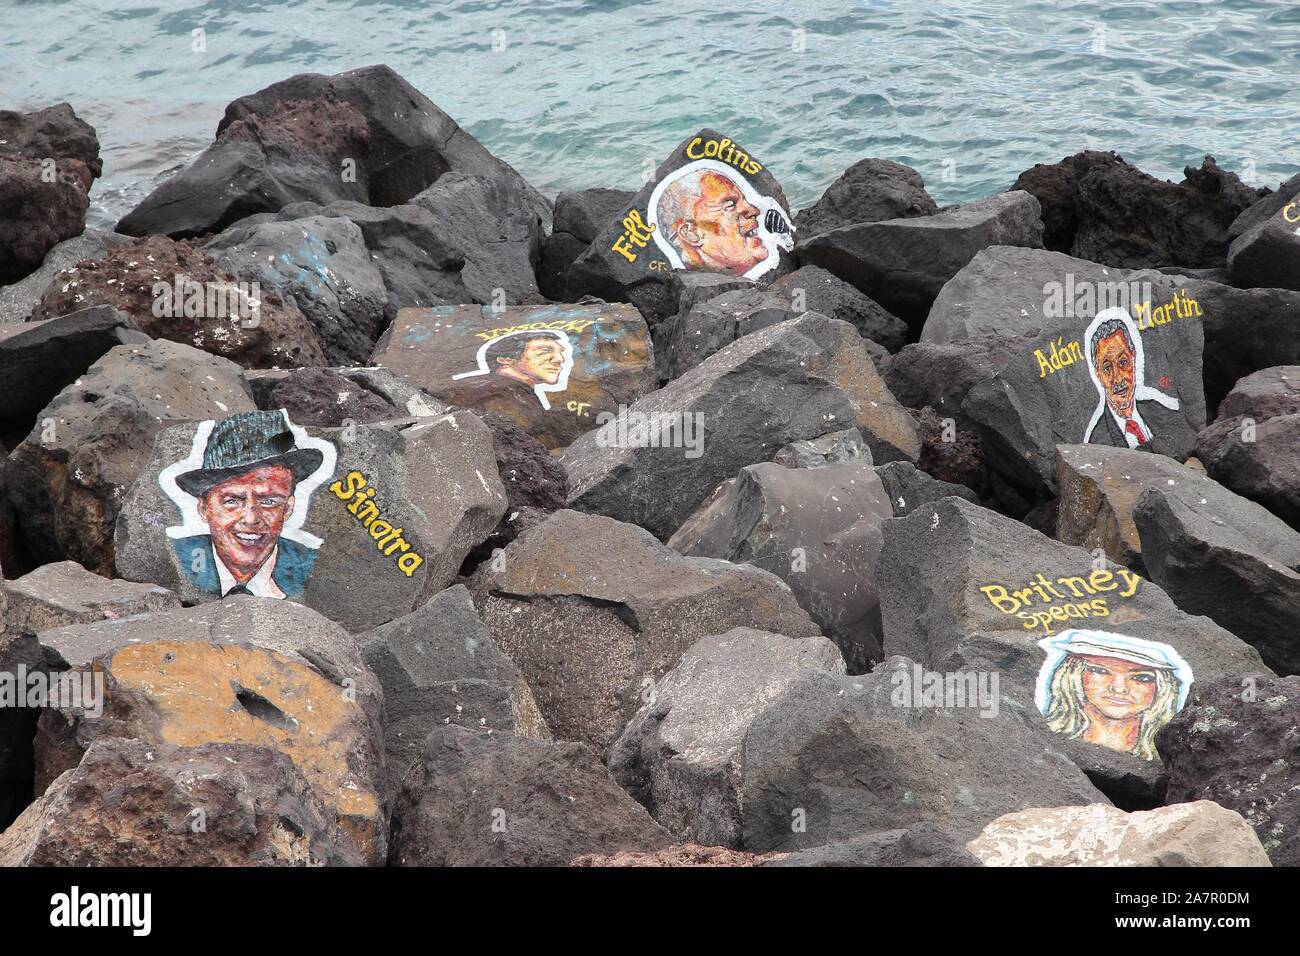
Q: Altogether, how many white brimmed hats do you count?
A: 1